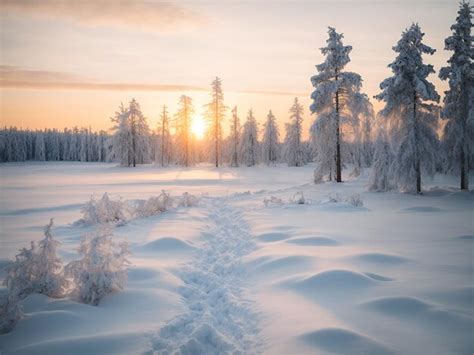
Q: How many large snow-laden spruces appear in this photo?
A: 3